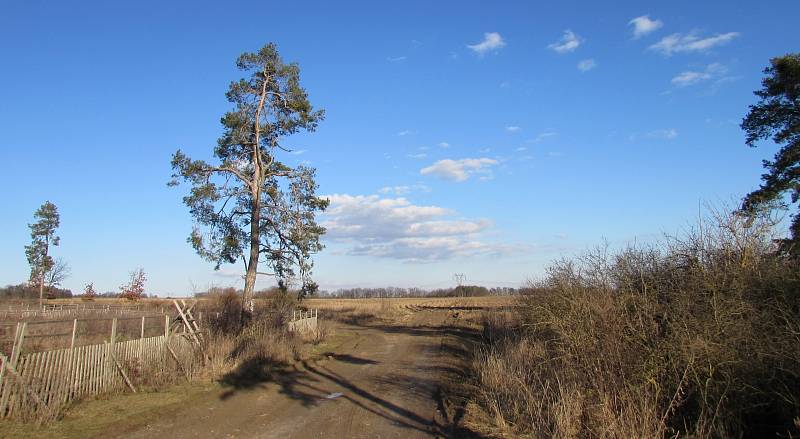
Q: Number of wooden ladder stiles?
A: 1